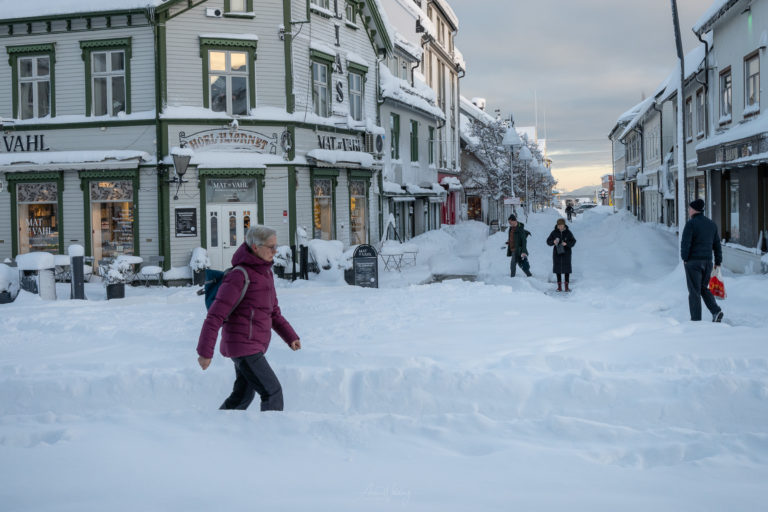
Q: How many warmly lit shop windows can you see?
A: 4